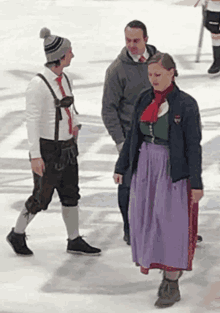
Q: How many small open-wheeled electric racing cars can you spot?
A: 0